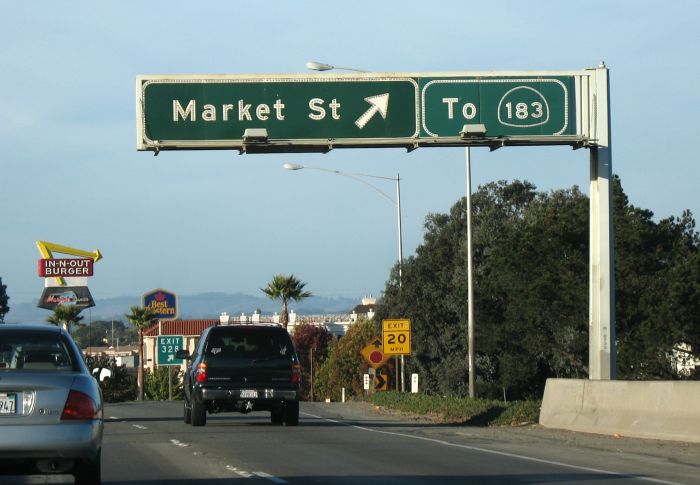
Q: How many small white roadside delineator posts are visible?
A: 3